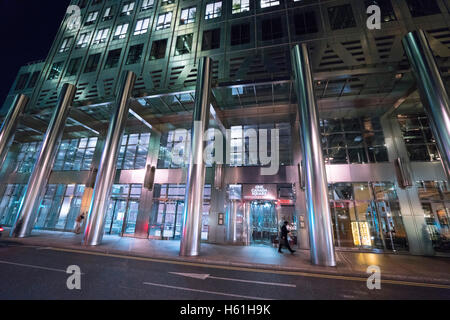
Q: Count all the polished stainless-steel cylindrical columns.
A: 6